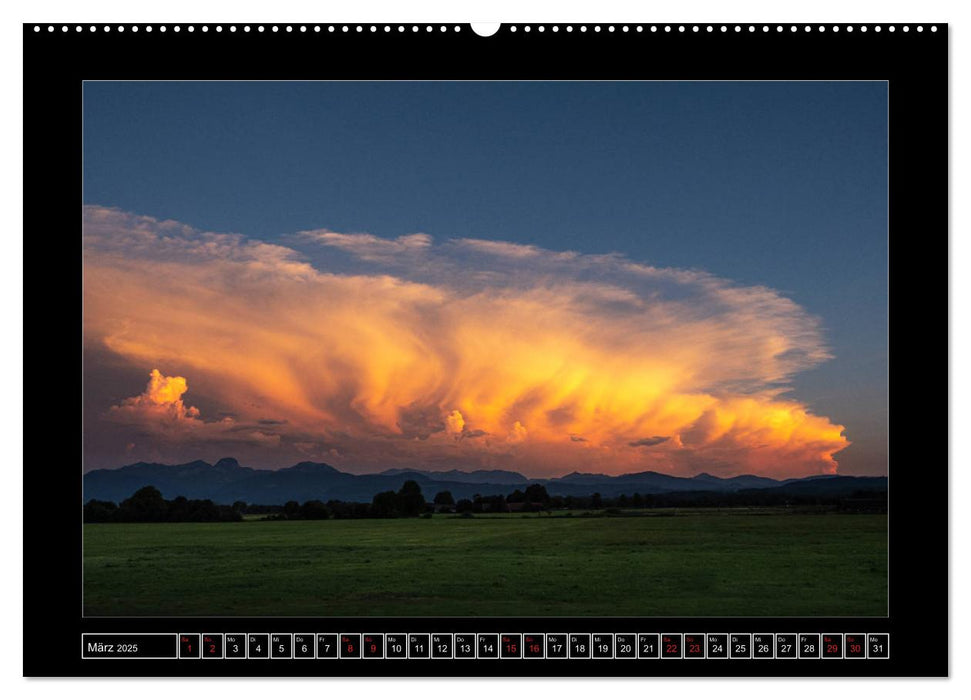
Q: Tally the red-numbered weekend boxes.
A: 10